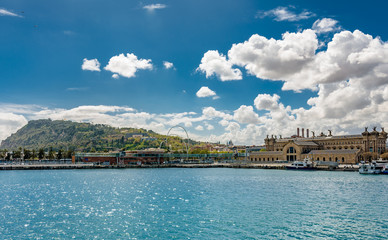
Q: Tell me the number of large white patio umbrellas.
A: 0